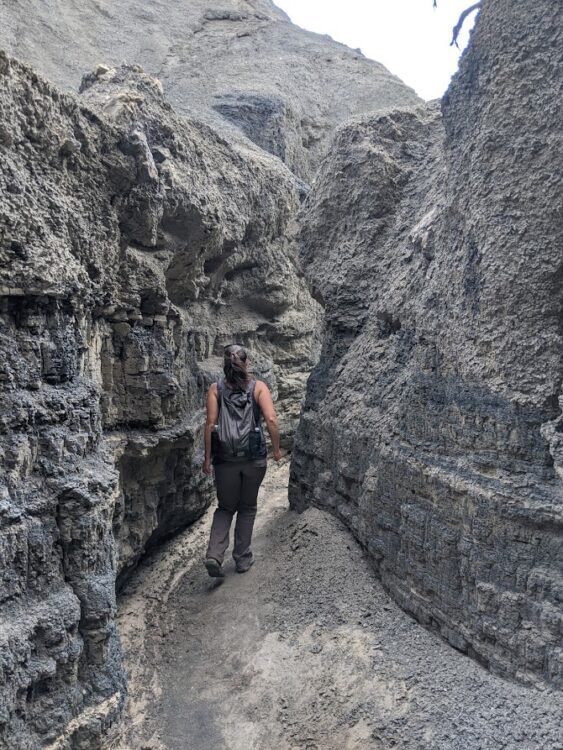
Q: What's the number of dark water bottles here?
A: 2